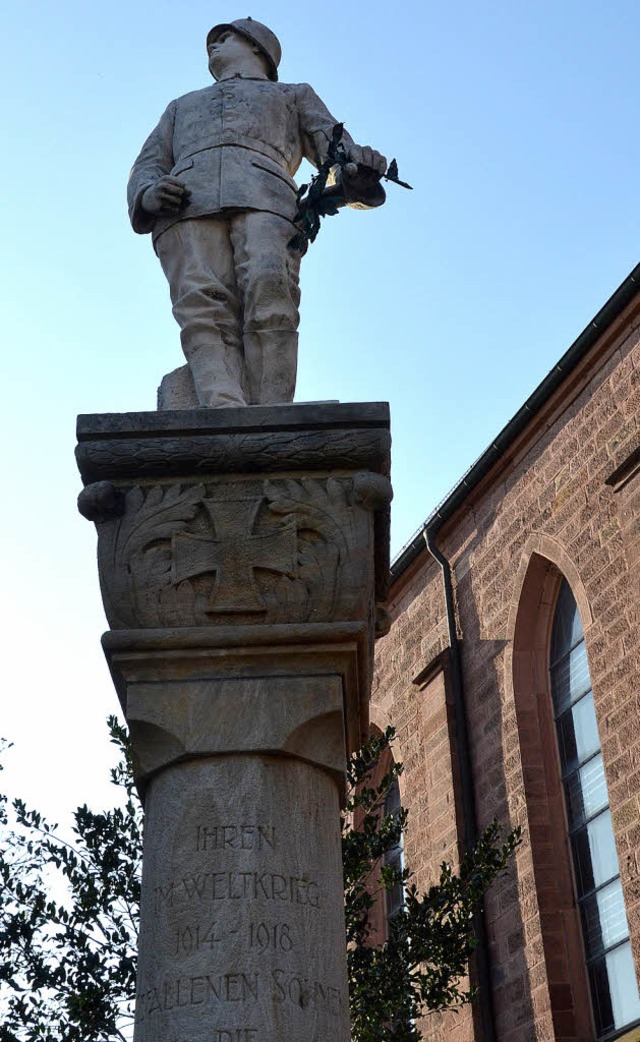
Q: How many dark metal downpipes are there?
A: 1